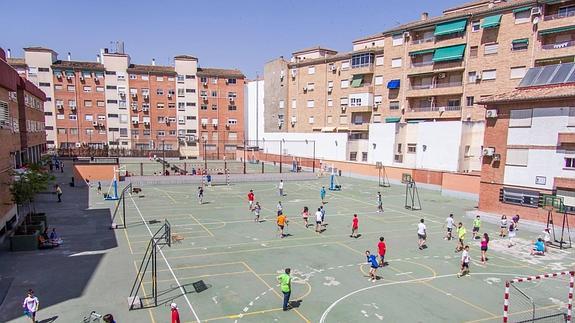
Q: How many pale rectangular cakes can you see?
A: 0